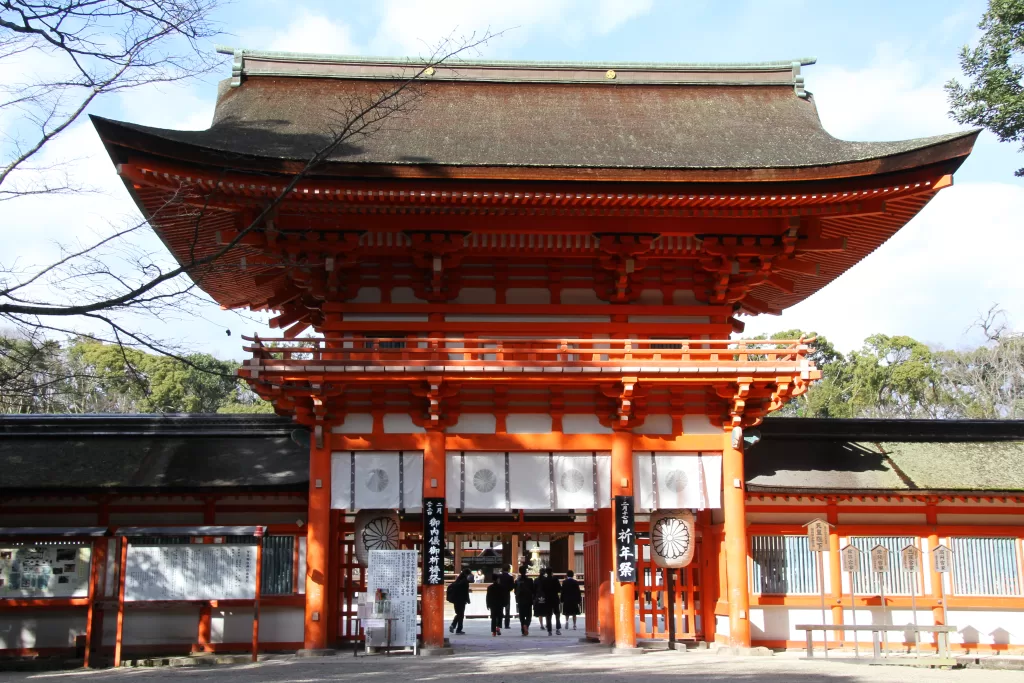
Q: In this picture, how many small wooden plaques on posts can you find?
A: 5